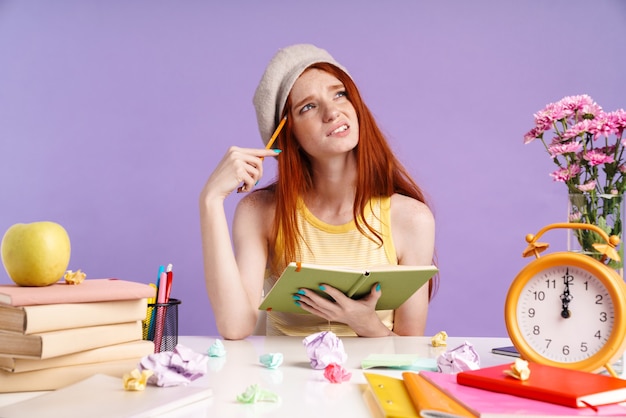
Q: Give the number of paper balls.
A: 11